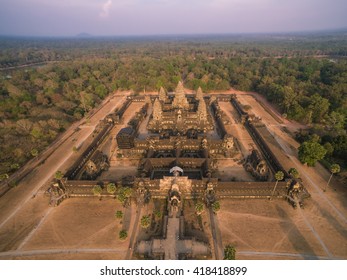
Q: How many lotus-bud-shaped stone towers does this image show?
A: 5